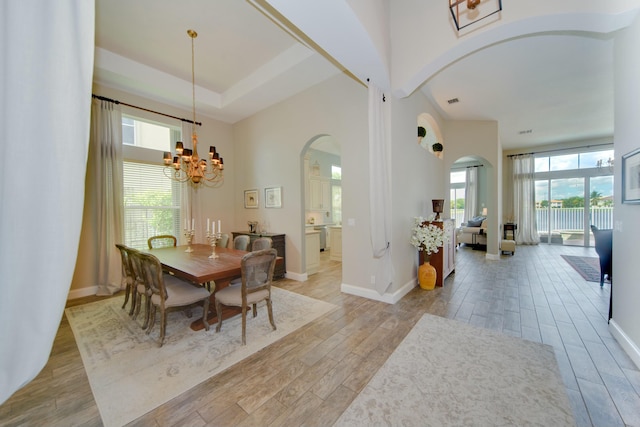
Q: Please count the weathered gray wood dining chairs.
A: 8